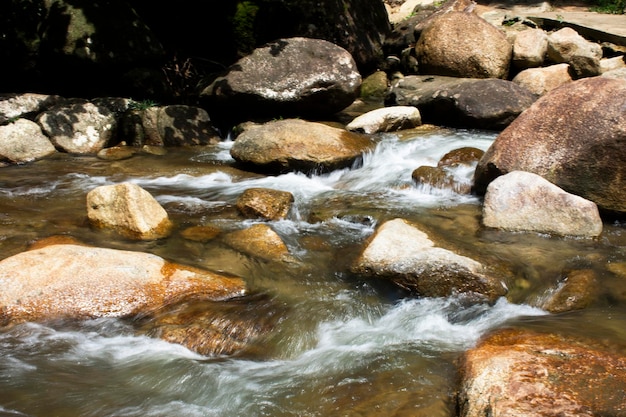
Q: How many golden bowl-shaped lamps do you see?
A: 0